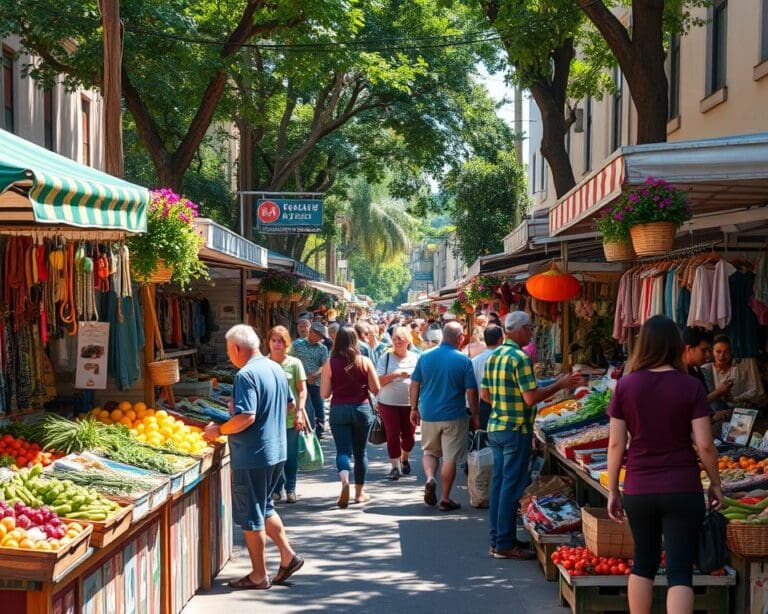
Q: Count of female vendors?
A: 1